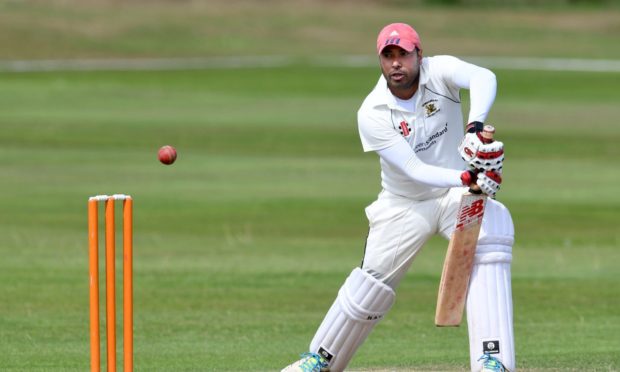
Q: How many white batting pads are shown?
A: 2